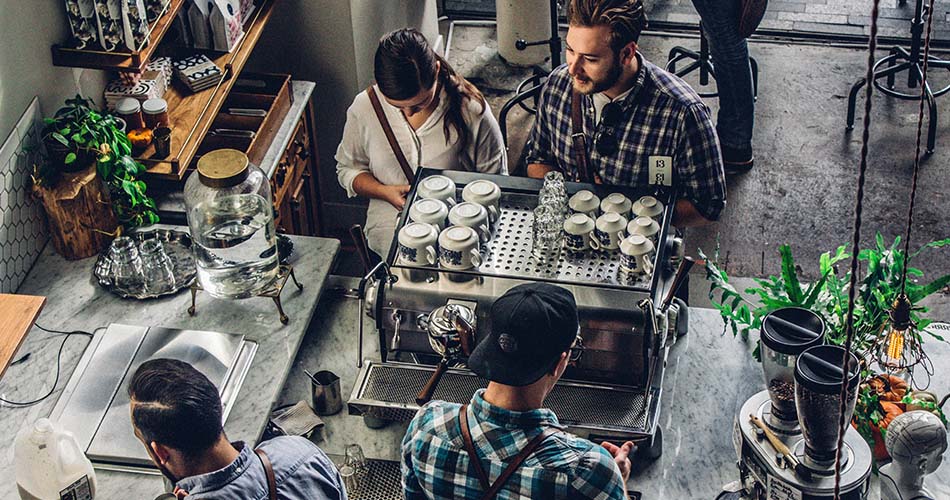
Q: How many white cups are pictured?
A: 13